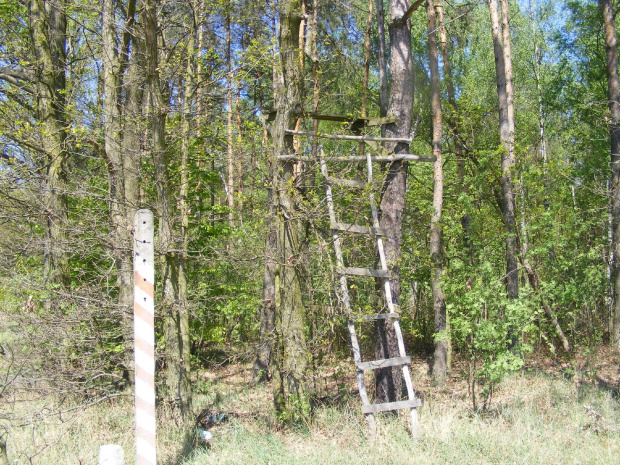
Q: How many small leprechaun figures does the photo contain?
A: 0